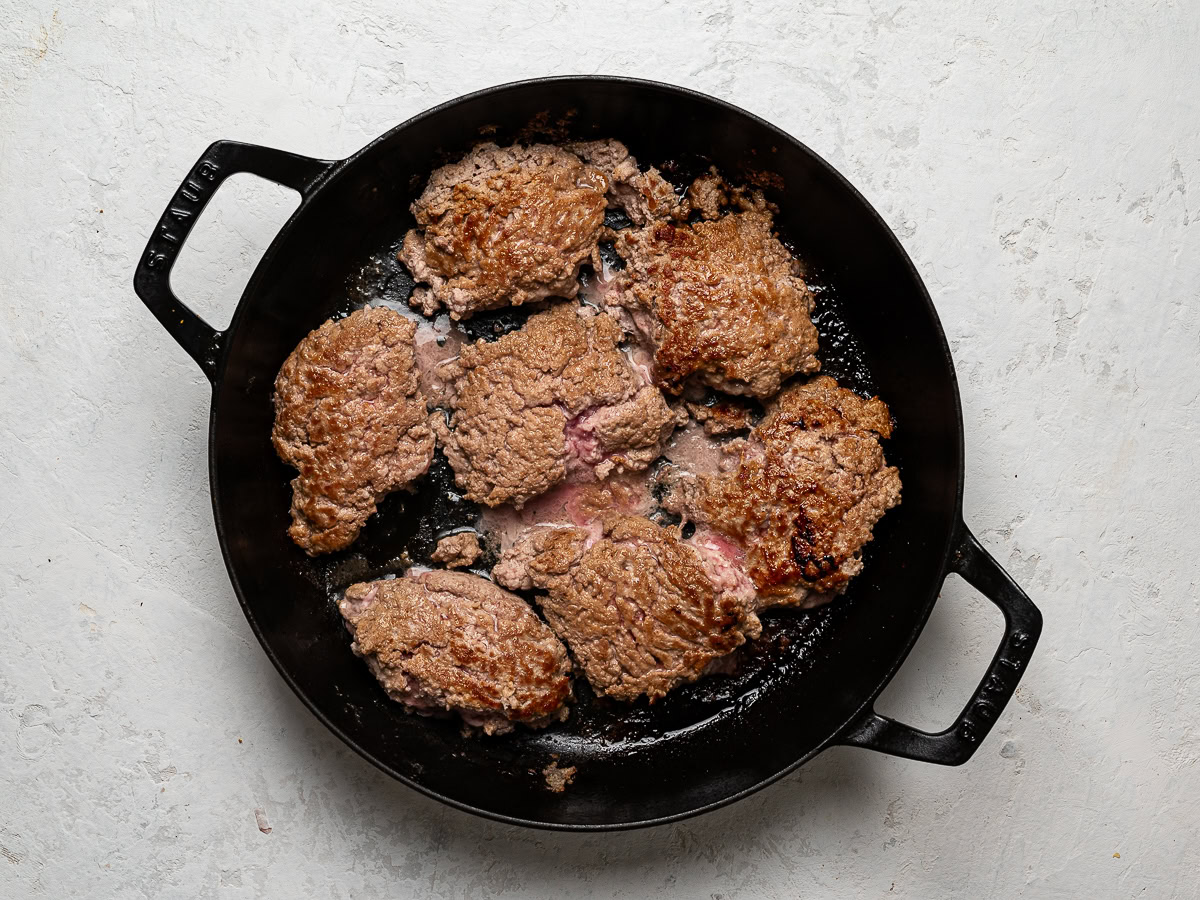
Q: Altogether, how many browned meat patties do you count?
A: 7